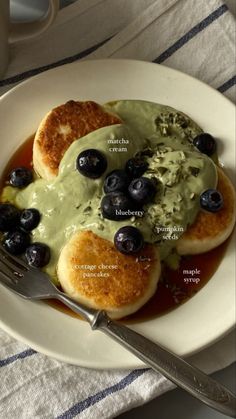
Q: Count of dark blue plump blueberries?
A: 13